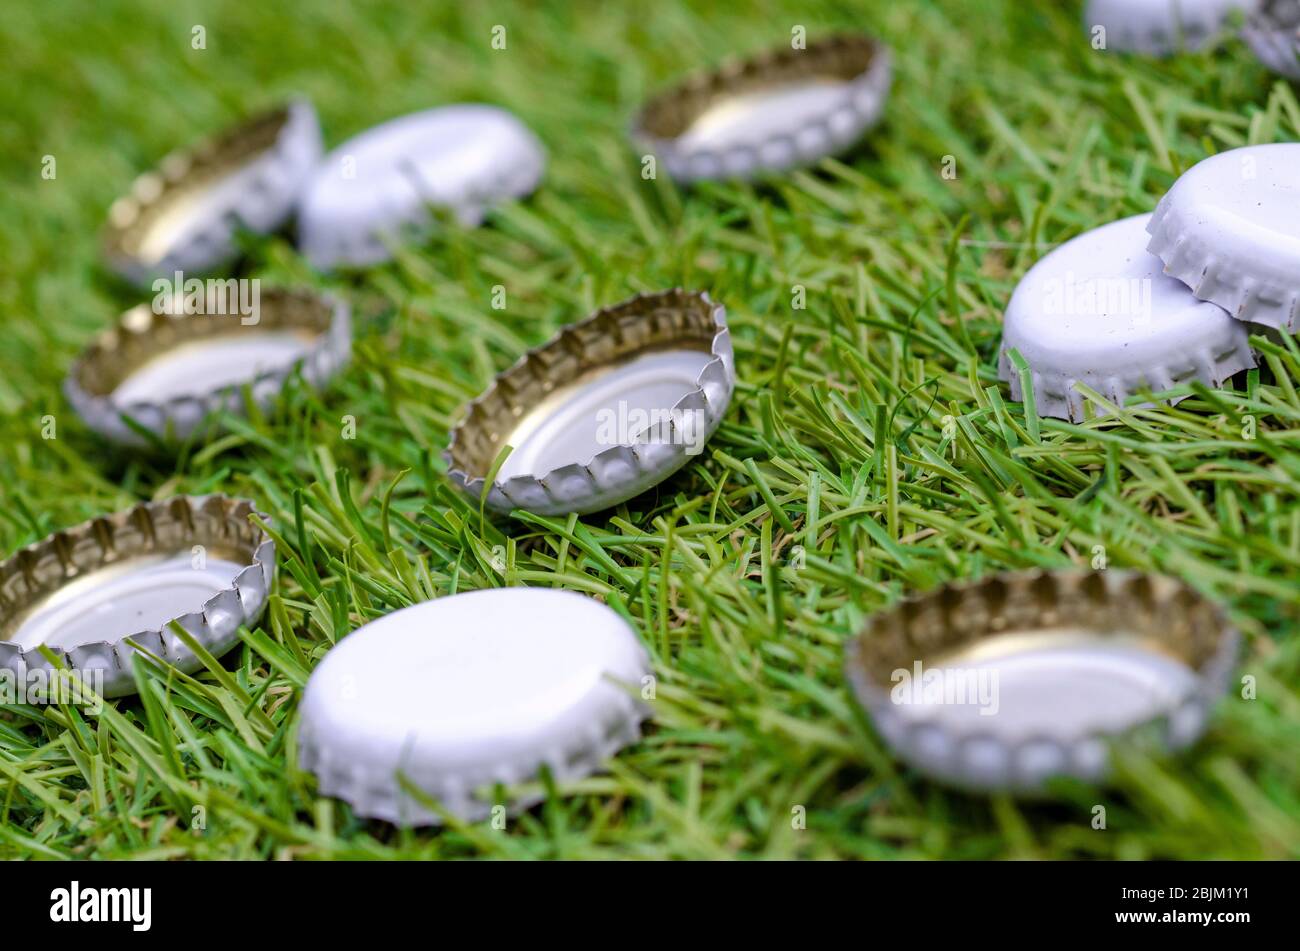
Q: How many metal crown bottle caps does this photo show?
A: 12